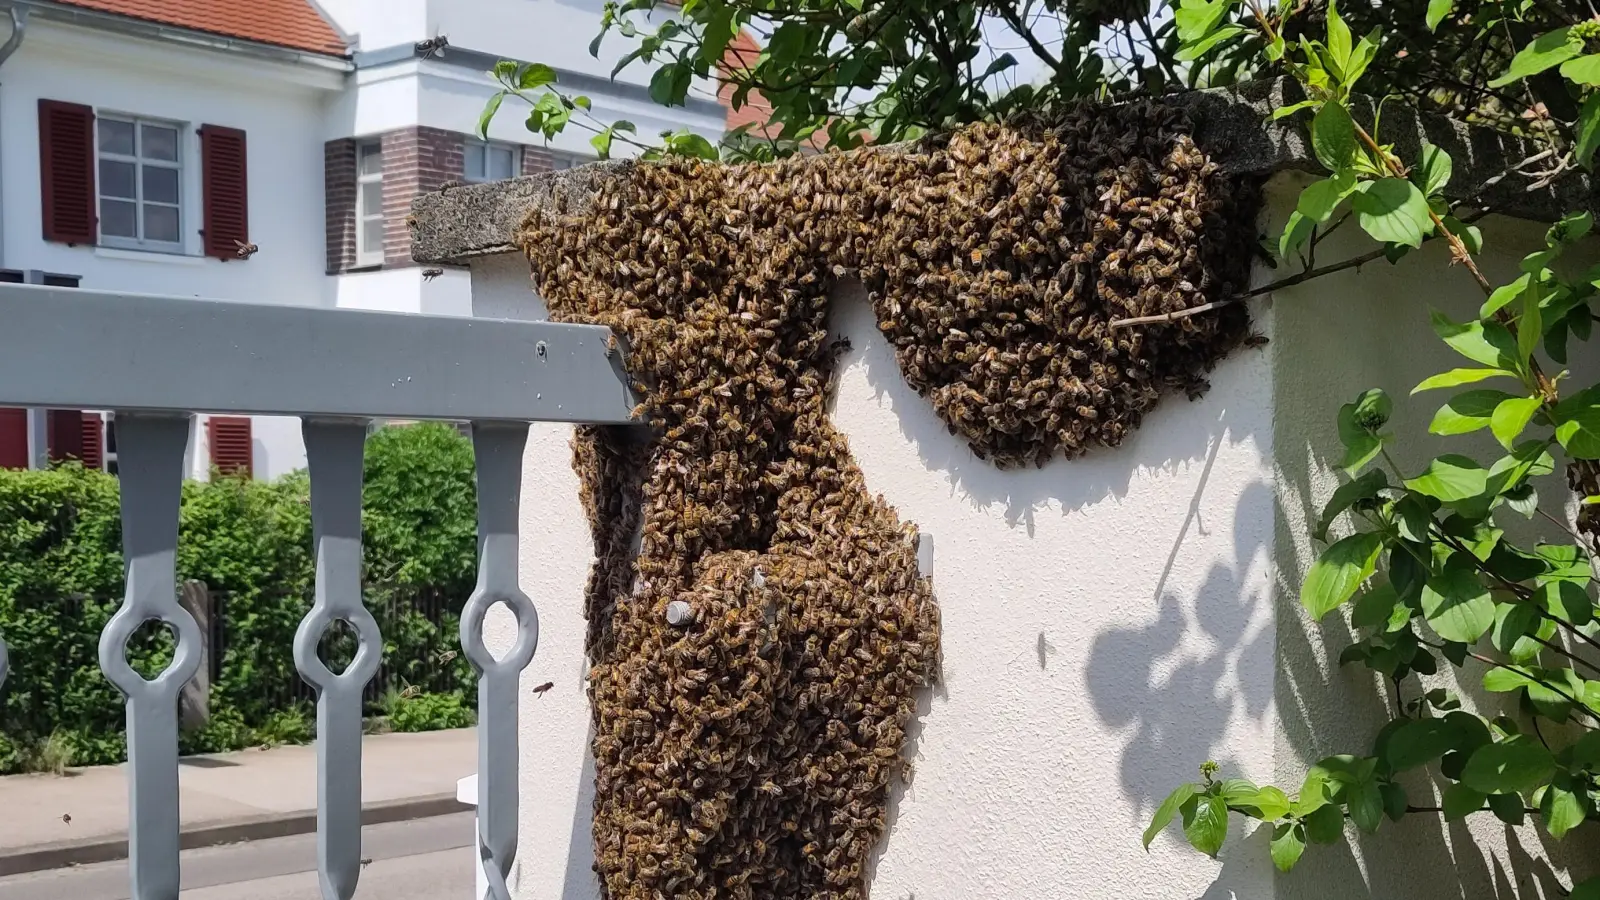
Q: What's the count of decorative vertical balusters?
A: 3